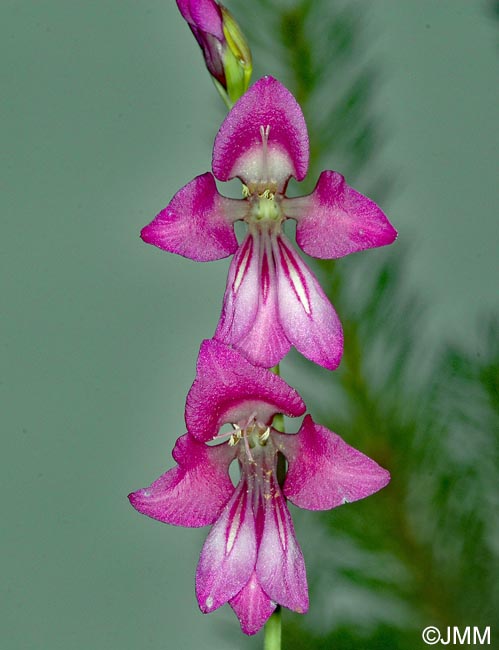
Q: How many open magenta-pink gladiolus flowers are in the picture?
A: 2